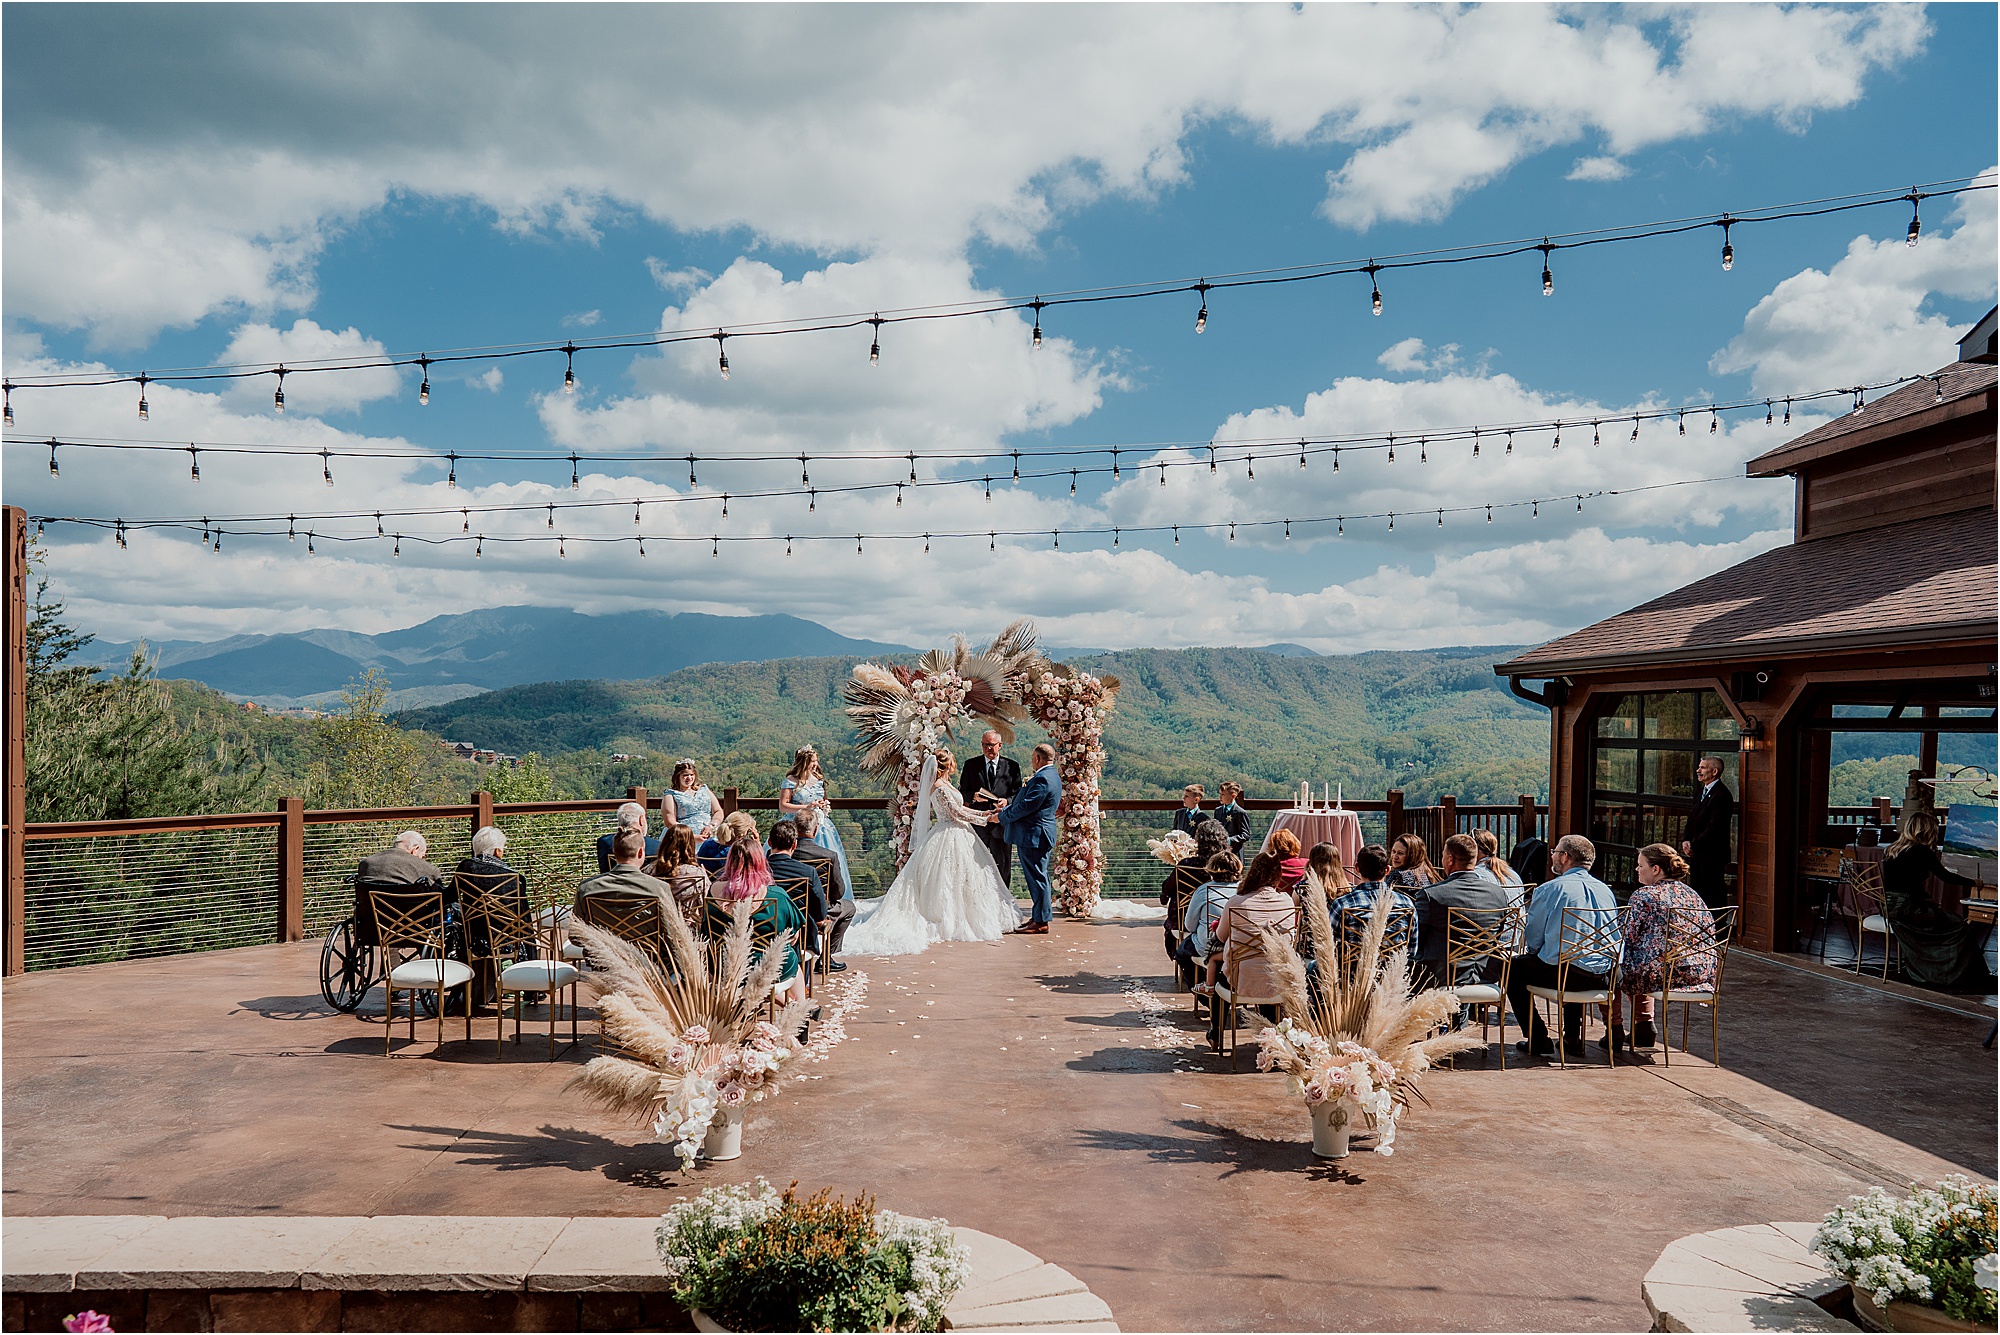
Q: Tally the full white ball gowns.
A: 1